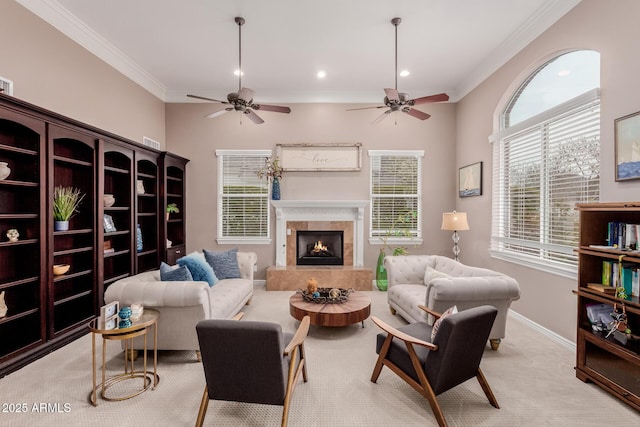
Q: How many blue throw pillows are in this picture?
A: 3